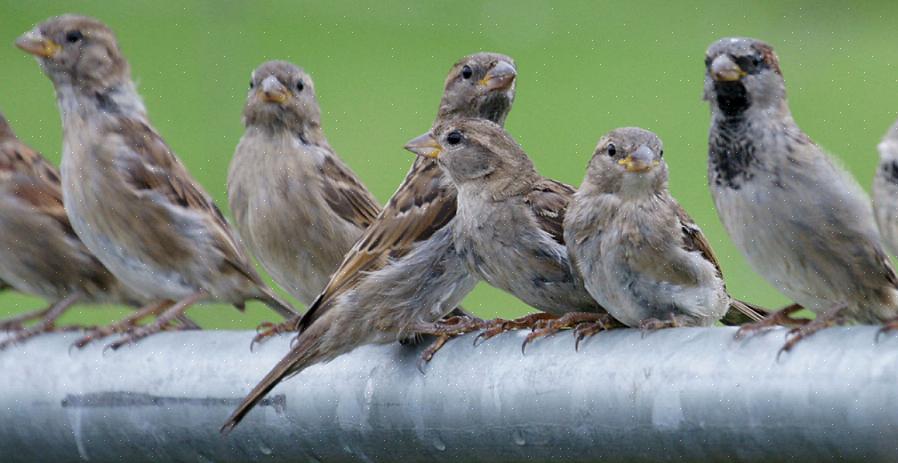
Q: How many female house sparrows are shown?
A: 5